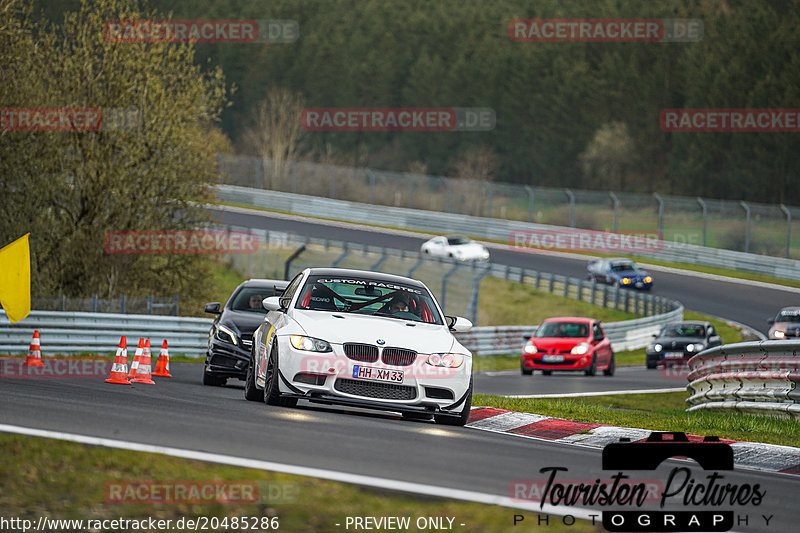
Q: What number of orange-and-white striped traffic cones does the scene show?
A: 5